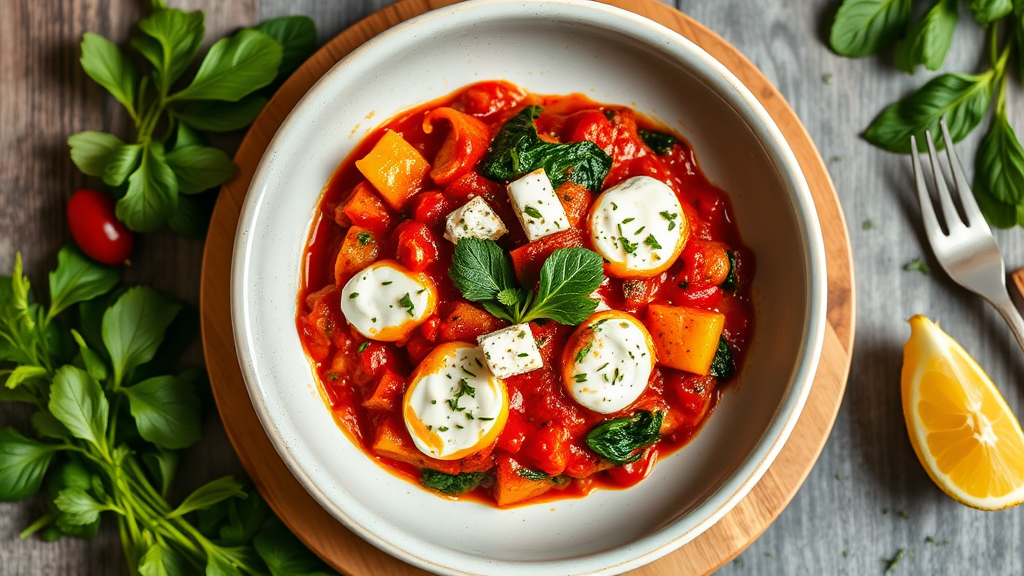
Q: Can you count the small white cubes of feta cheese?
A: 3